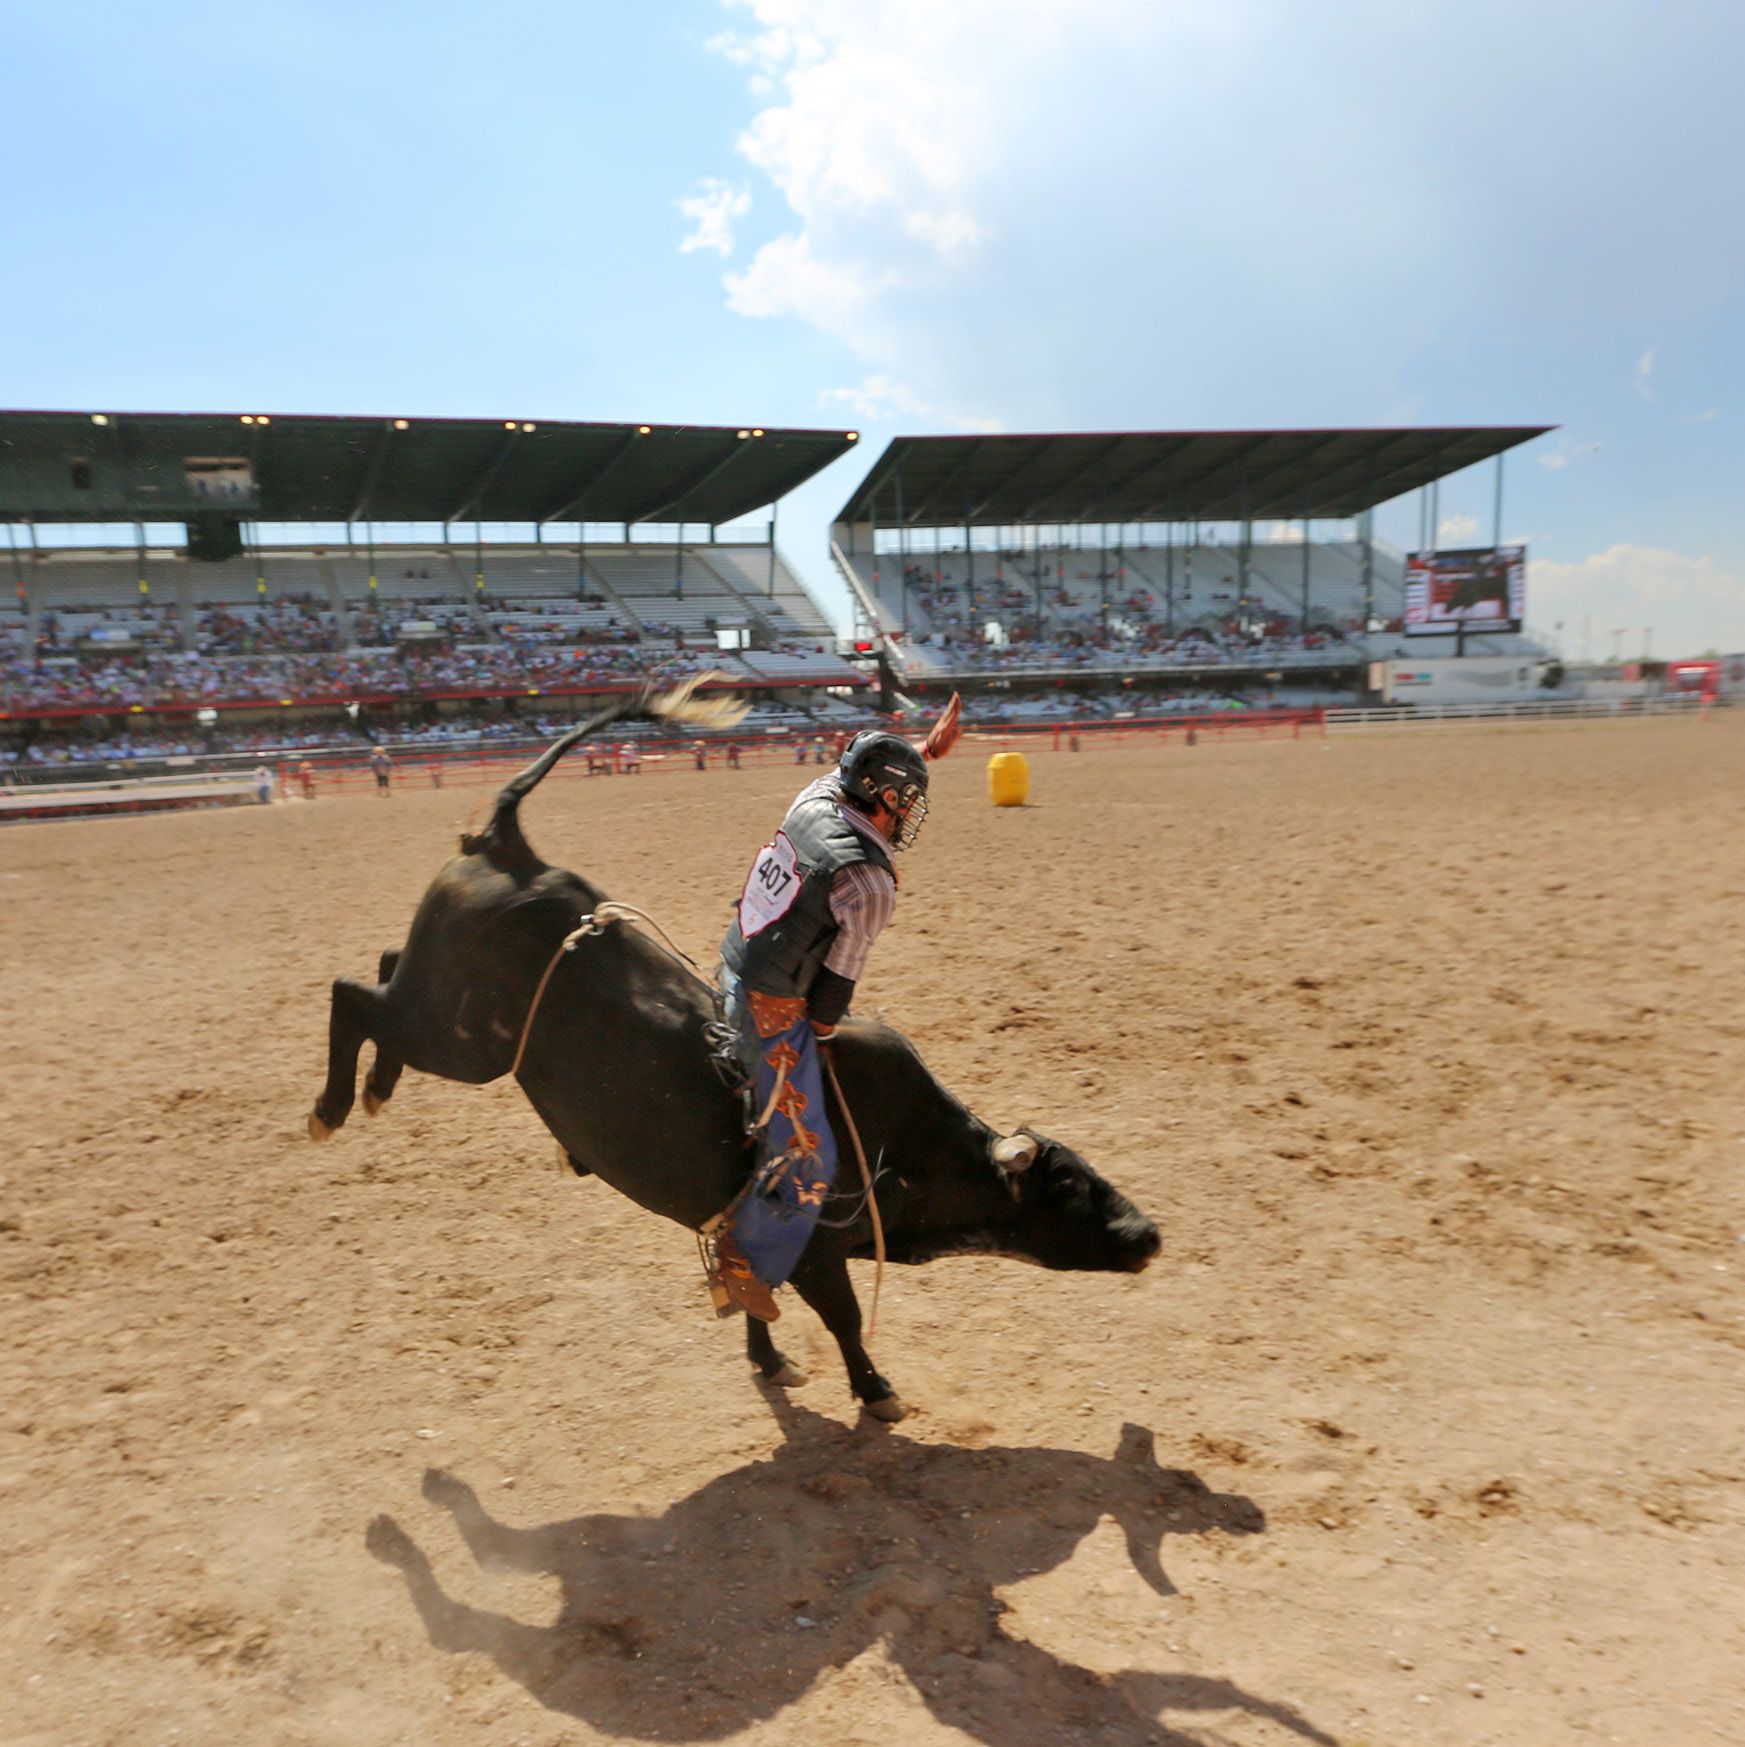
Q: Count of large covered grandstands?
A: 2